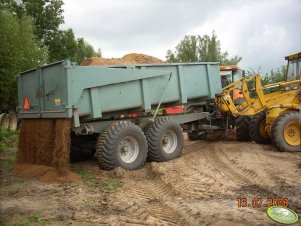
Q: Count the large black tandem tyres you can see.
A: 2